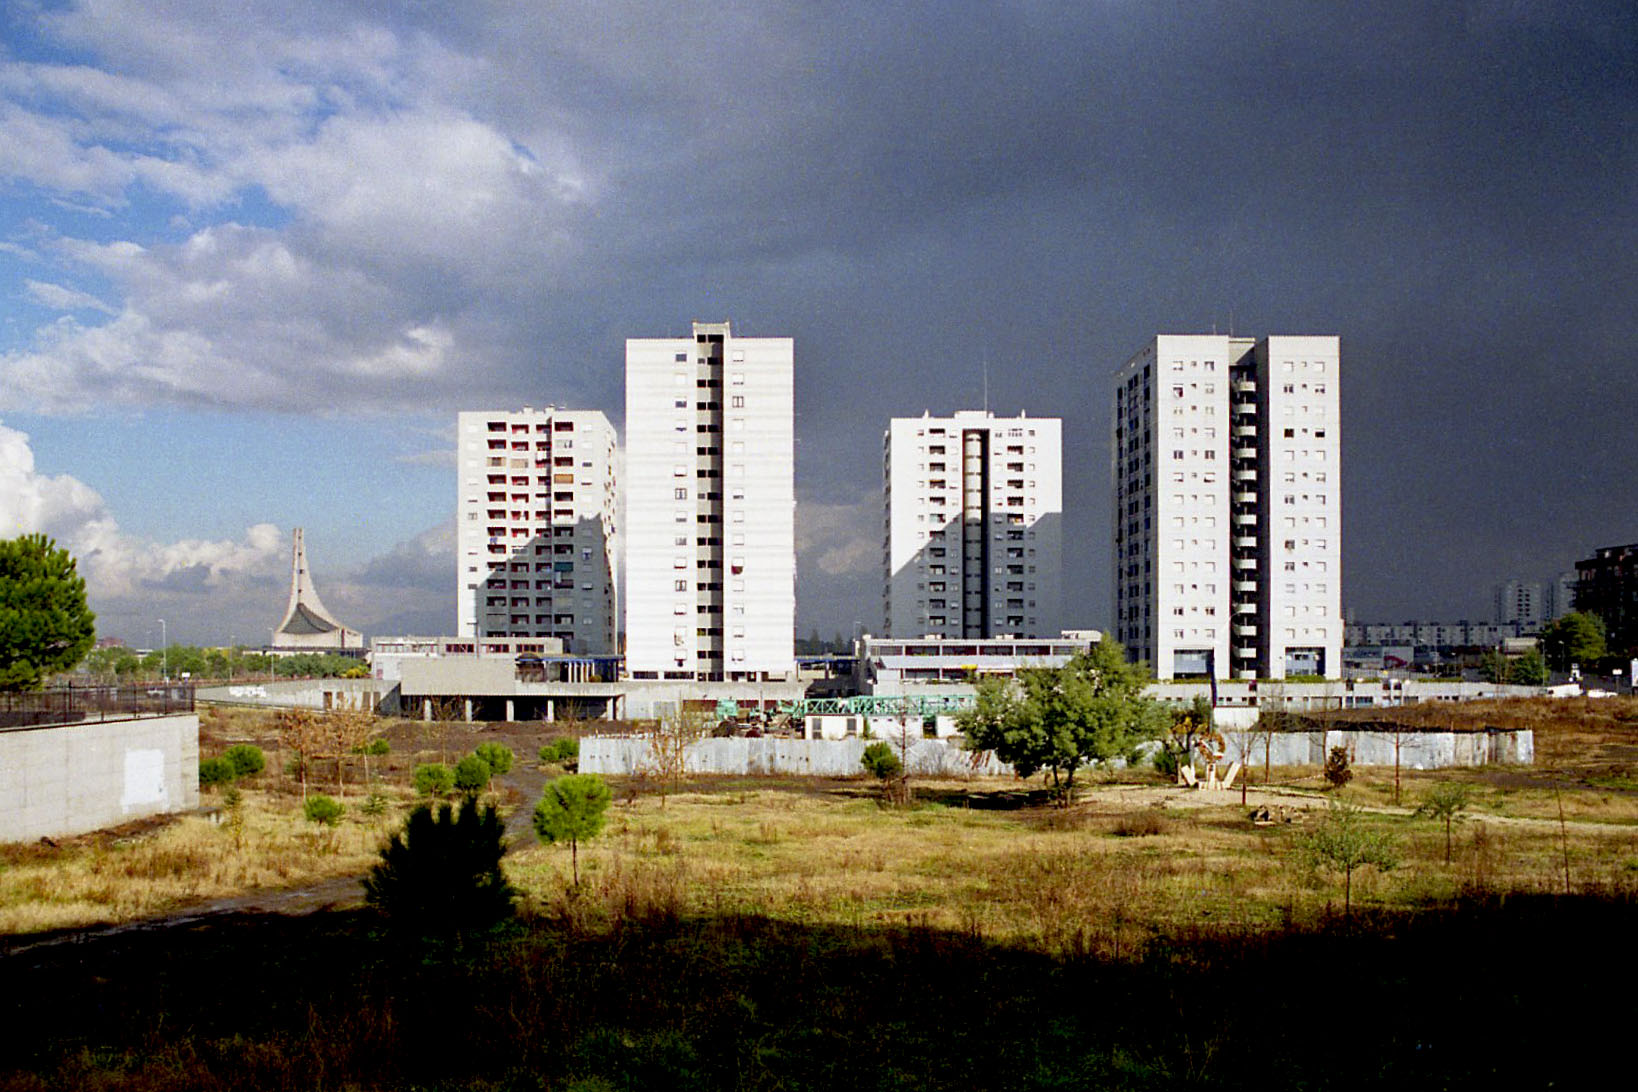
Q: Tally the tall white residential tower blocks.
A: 4